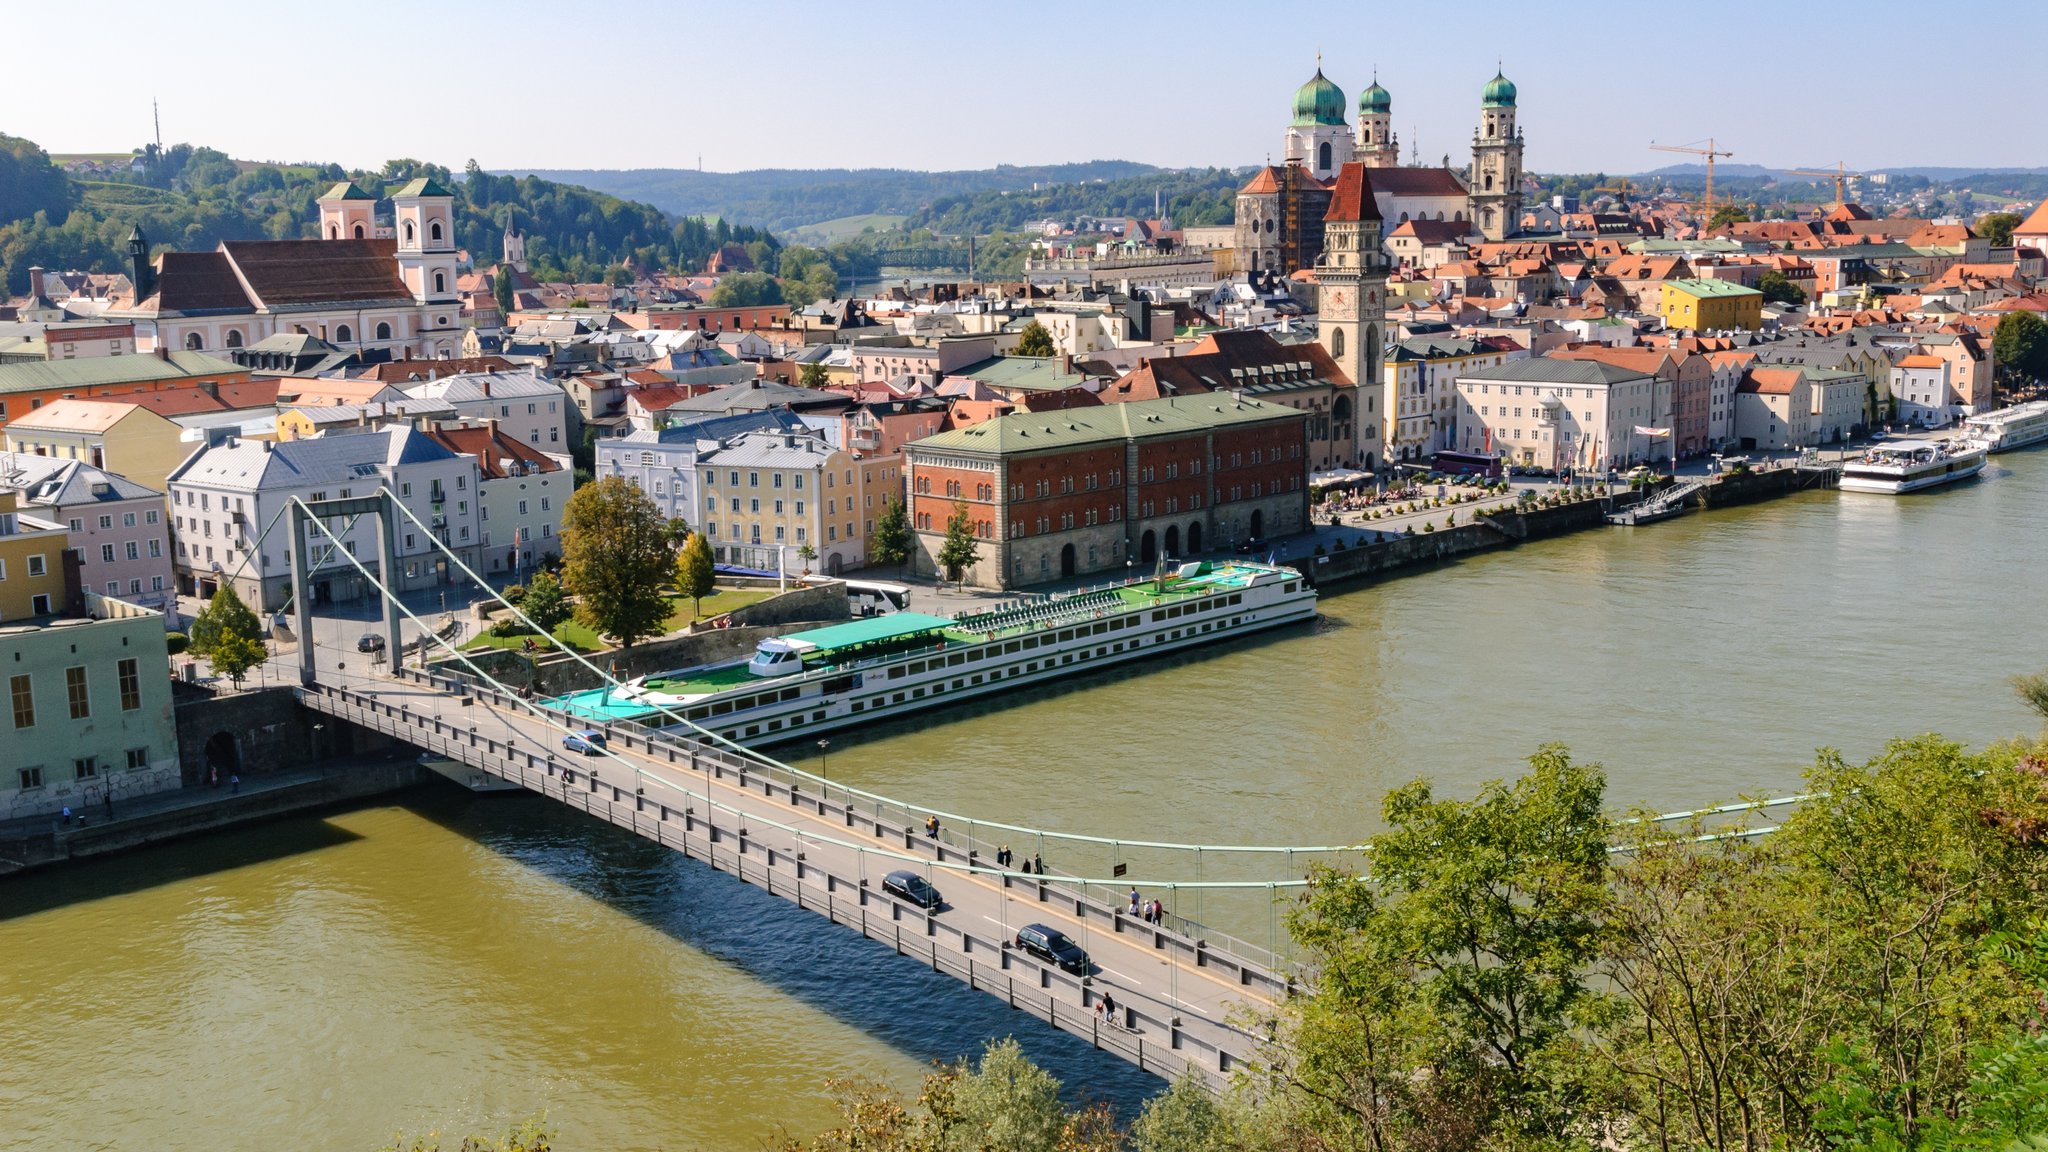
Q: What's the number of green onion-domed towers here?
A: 3